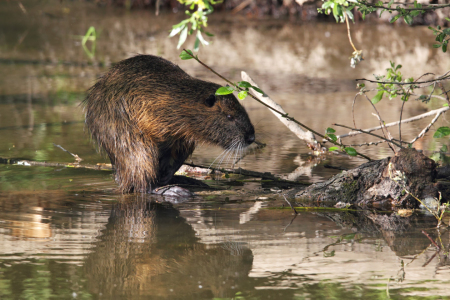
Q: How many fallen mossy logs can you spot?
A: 1